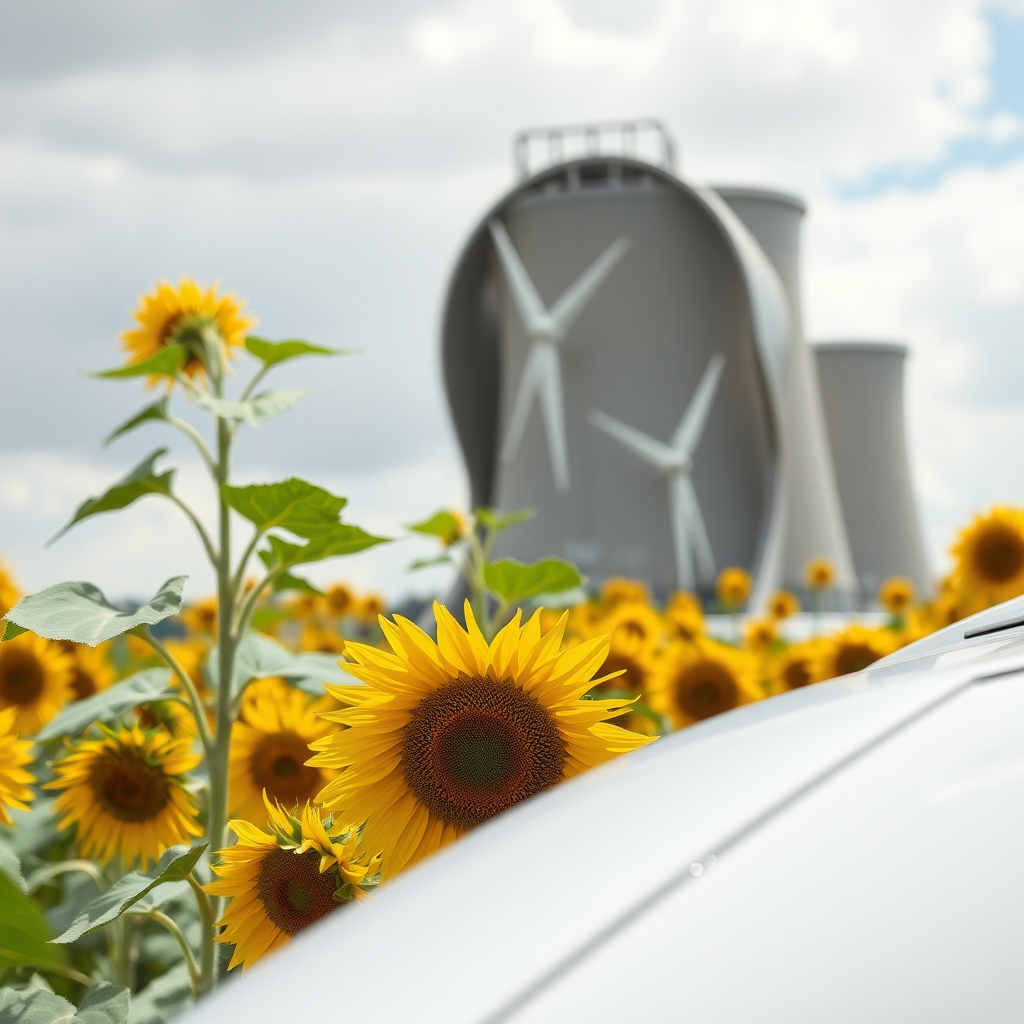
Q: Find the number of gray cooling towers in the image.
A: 3